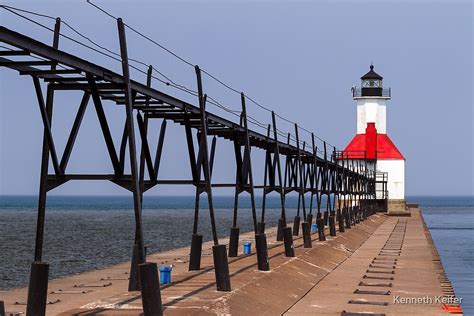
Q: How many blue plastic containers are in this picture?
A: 3